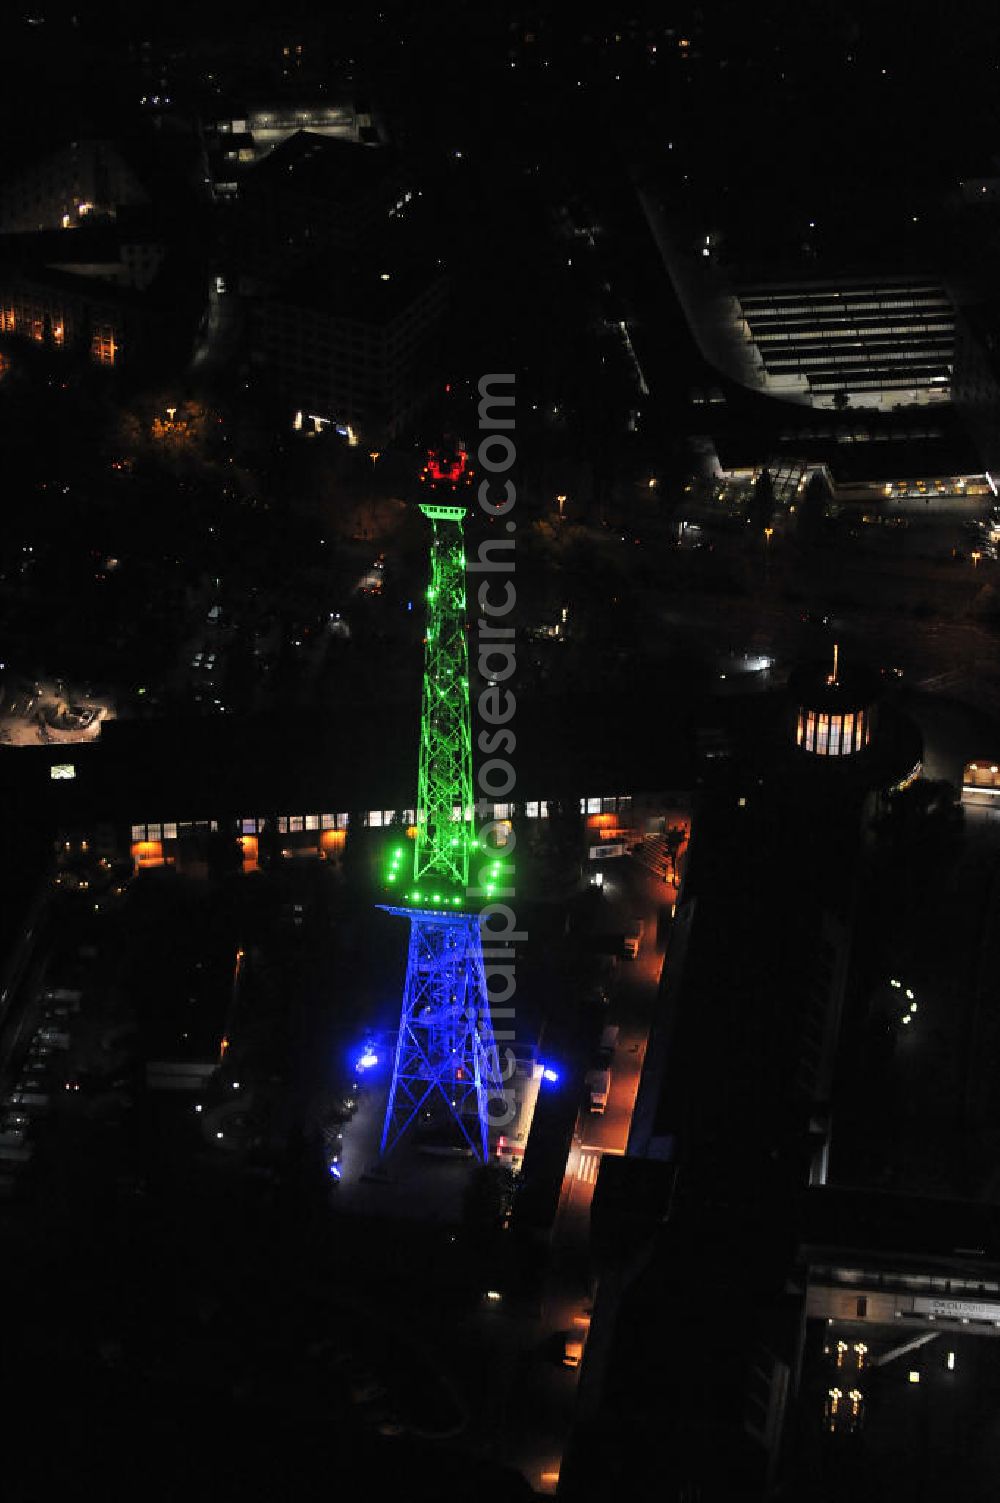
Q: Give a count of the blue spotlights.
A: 3